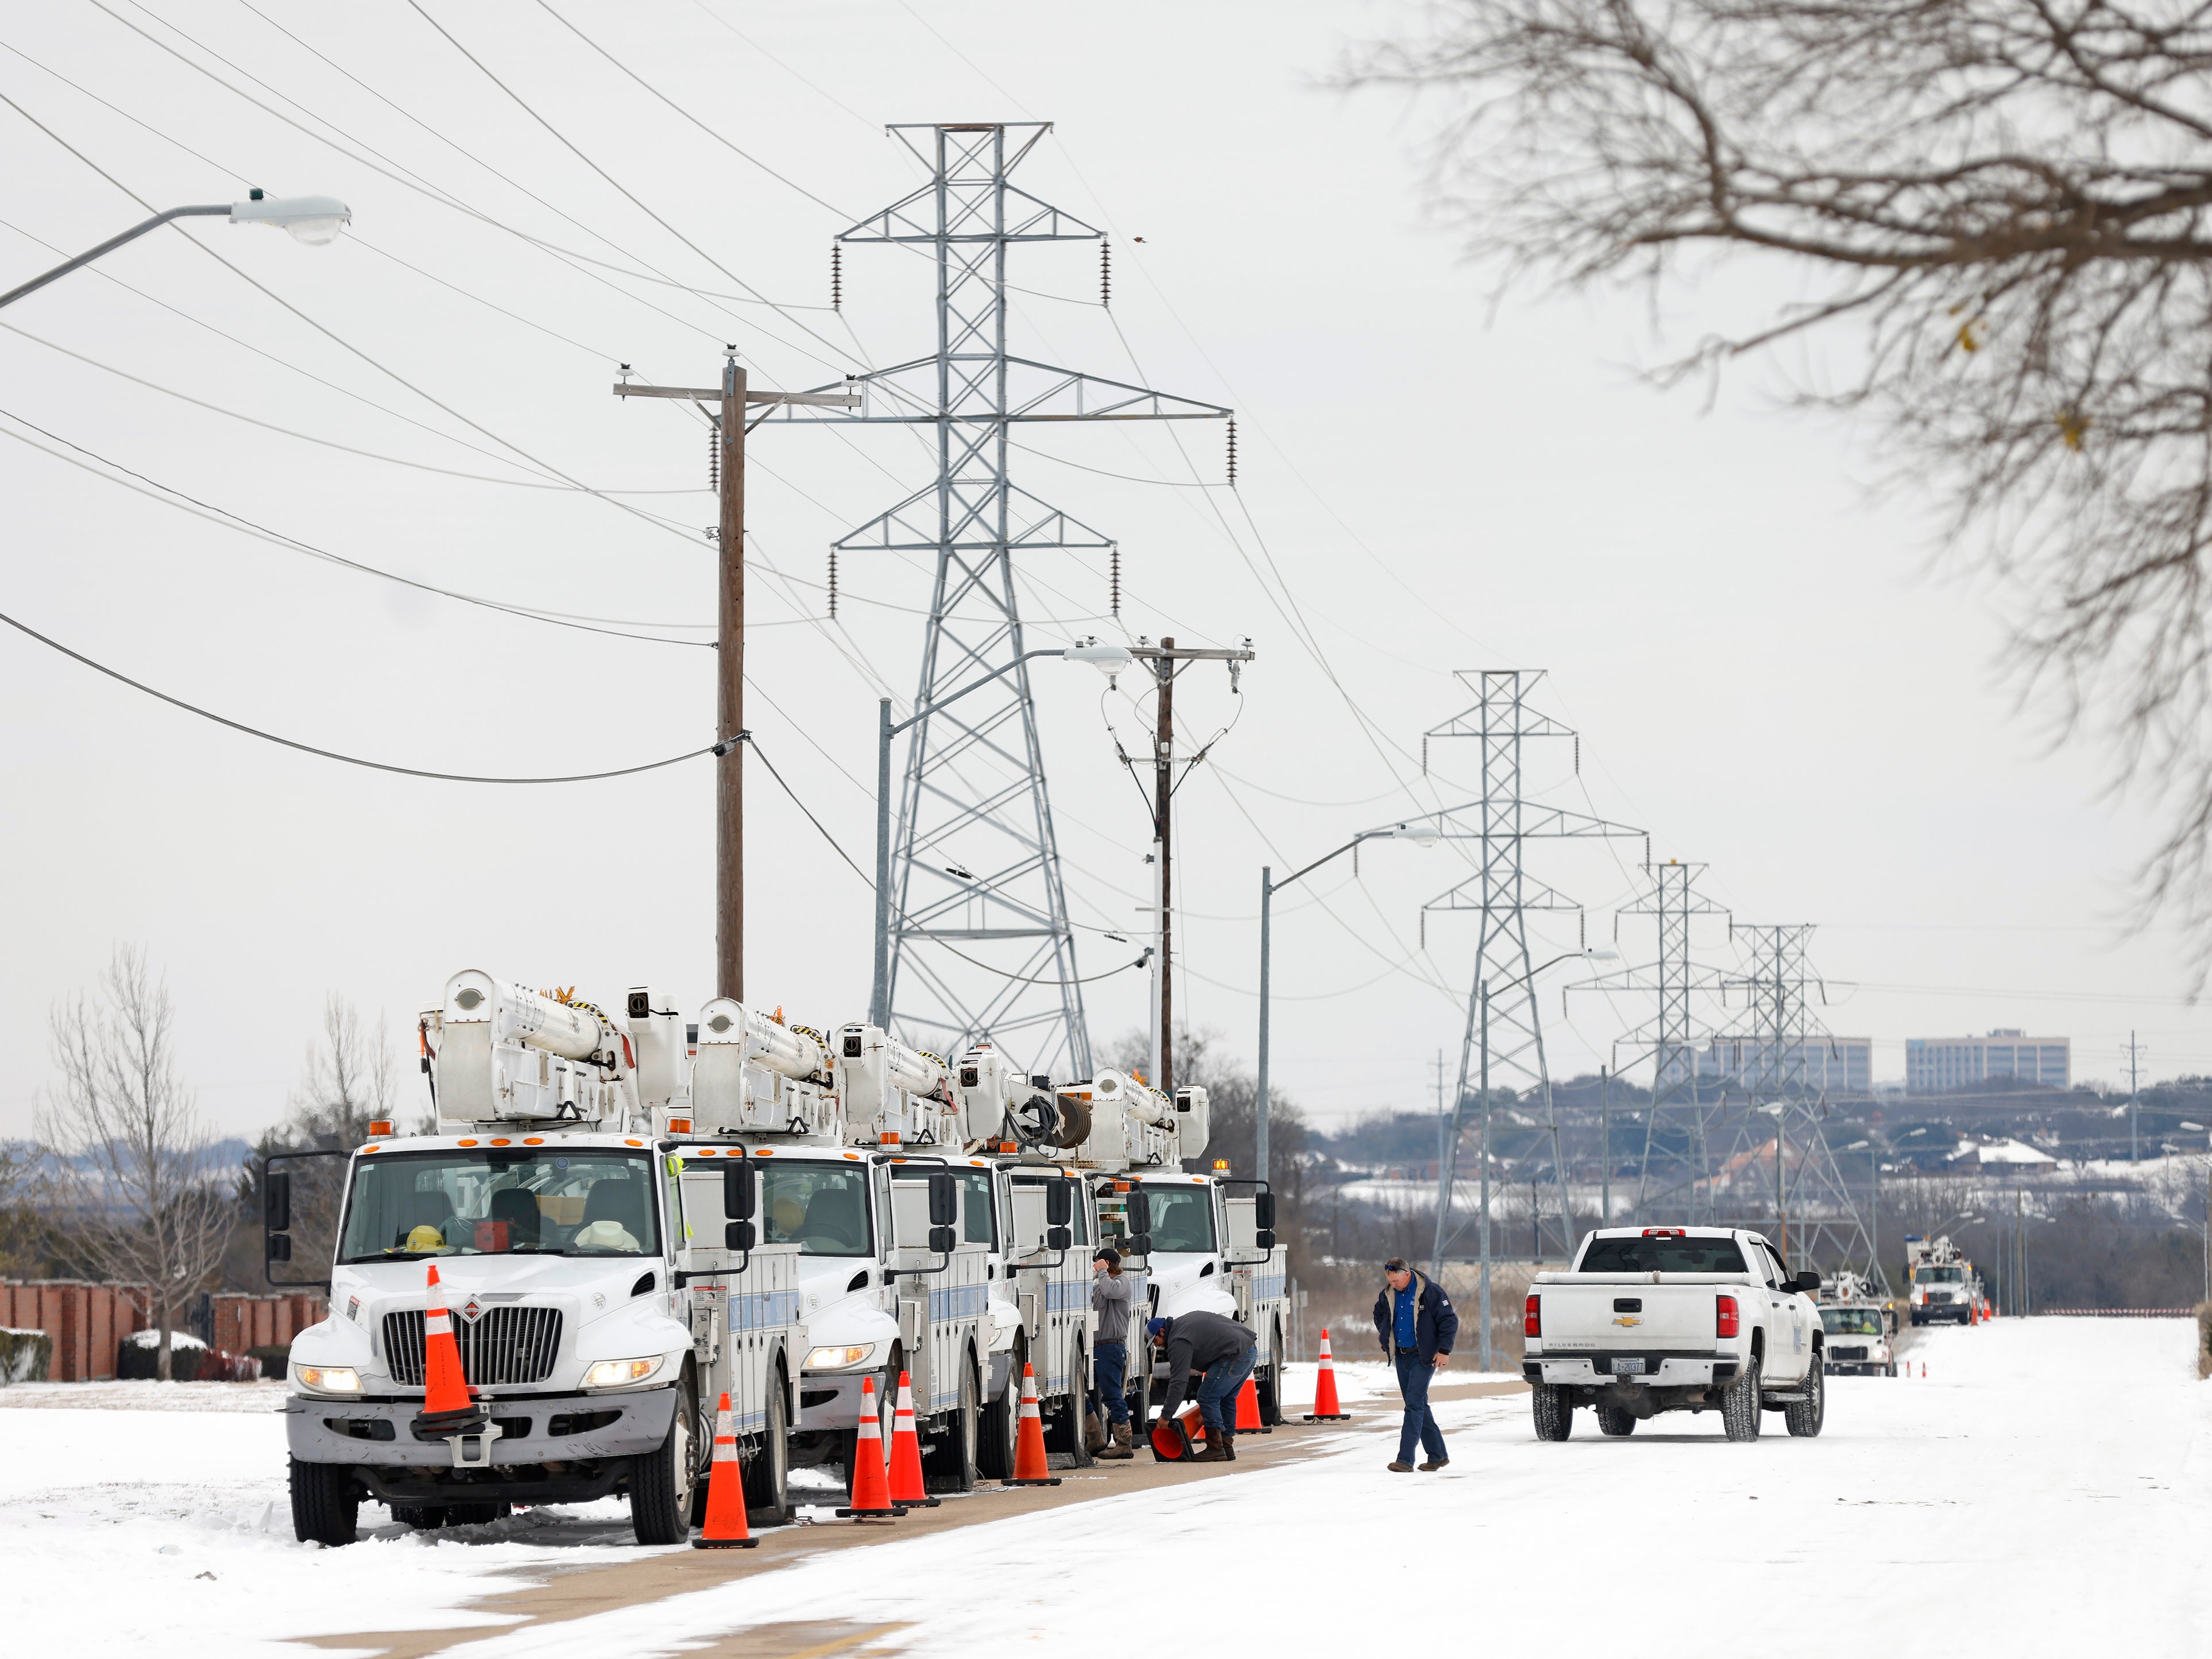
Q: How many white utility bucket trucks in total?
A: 7